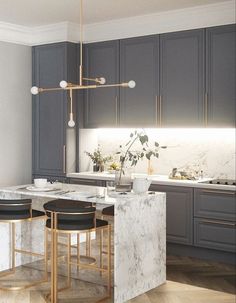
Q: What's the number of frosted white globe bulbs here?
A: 5